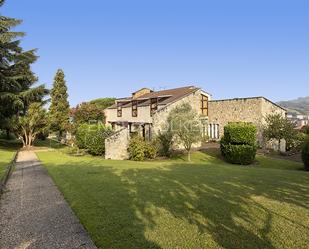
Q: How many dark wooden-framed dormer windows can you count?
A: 3